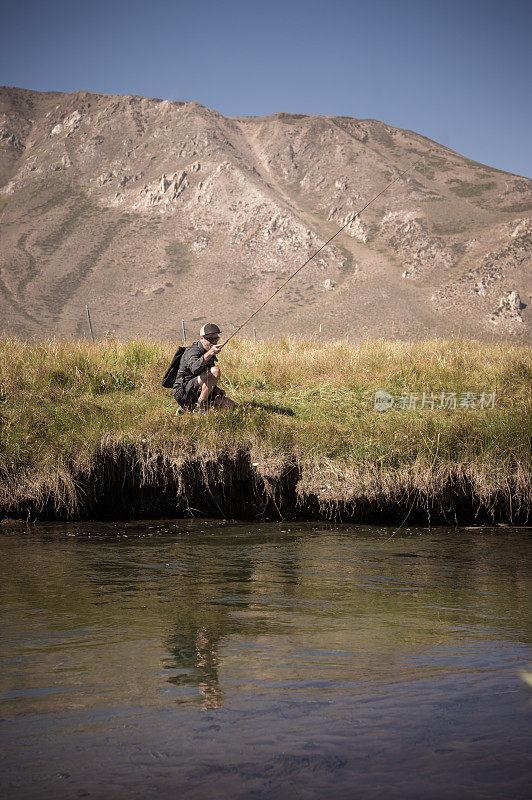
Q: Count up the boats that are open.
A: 0